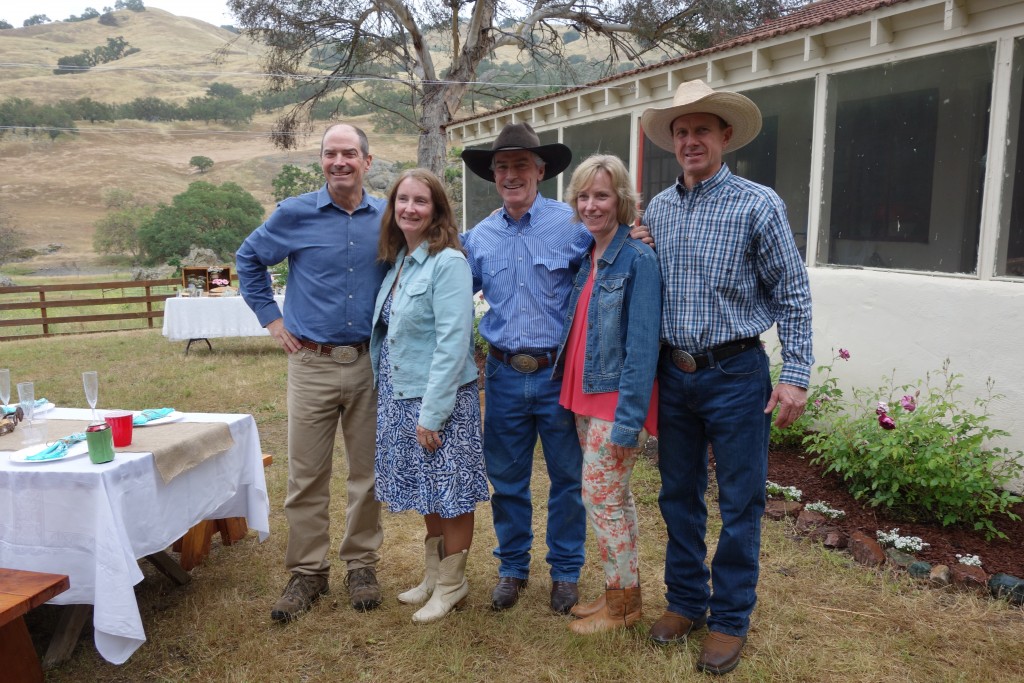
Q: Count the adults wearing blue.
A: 5